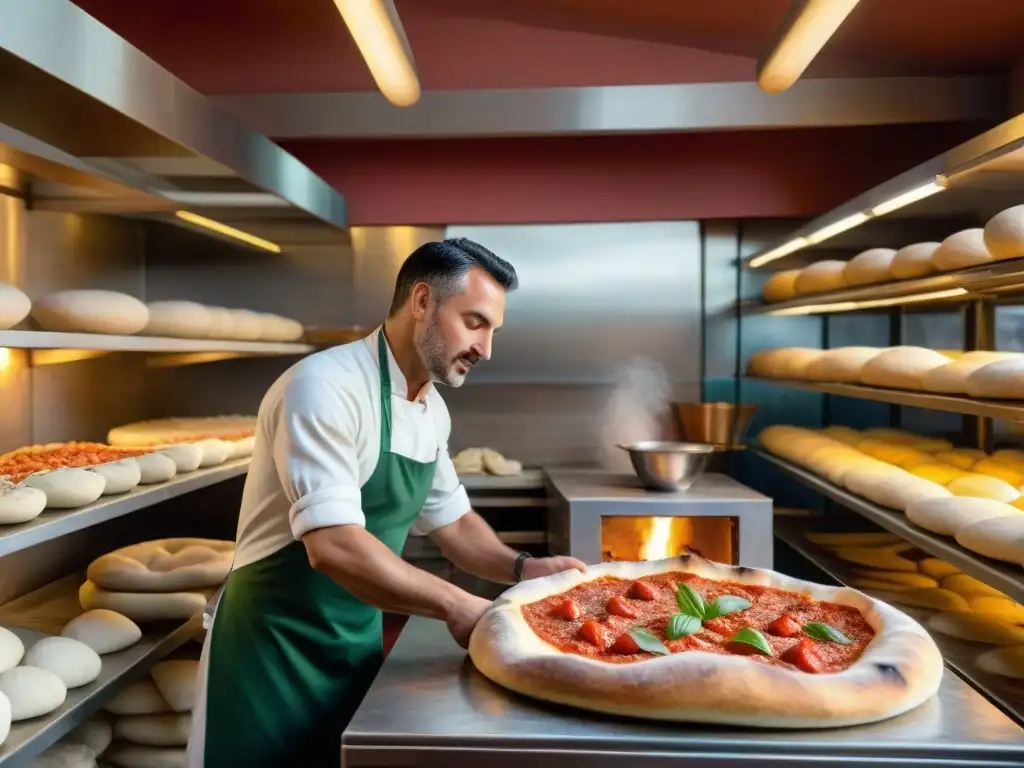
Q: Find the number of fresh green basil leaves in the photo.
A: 6